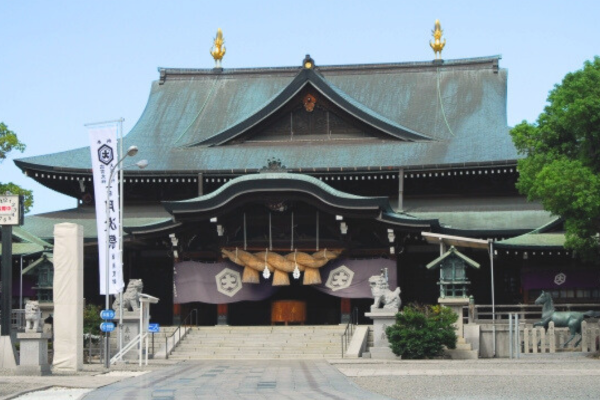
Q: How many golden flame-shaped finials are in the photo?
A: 2